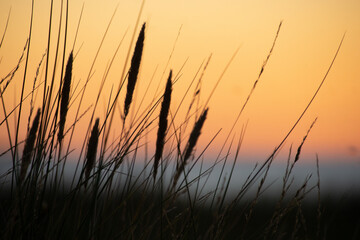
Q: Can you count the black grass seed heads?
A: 6